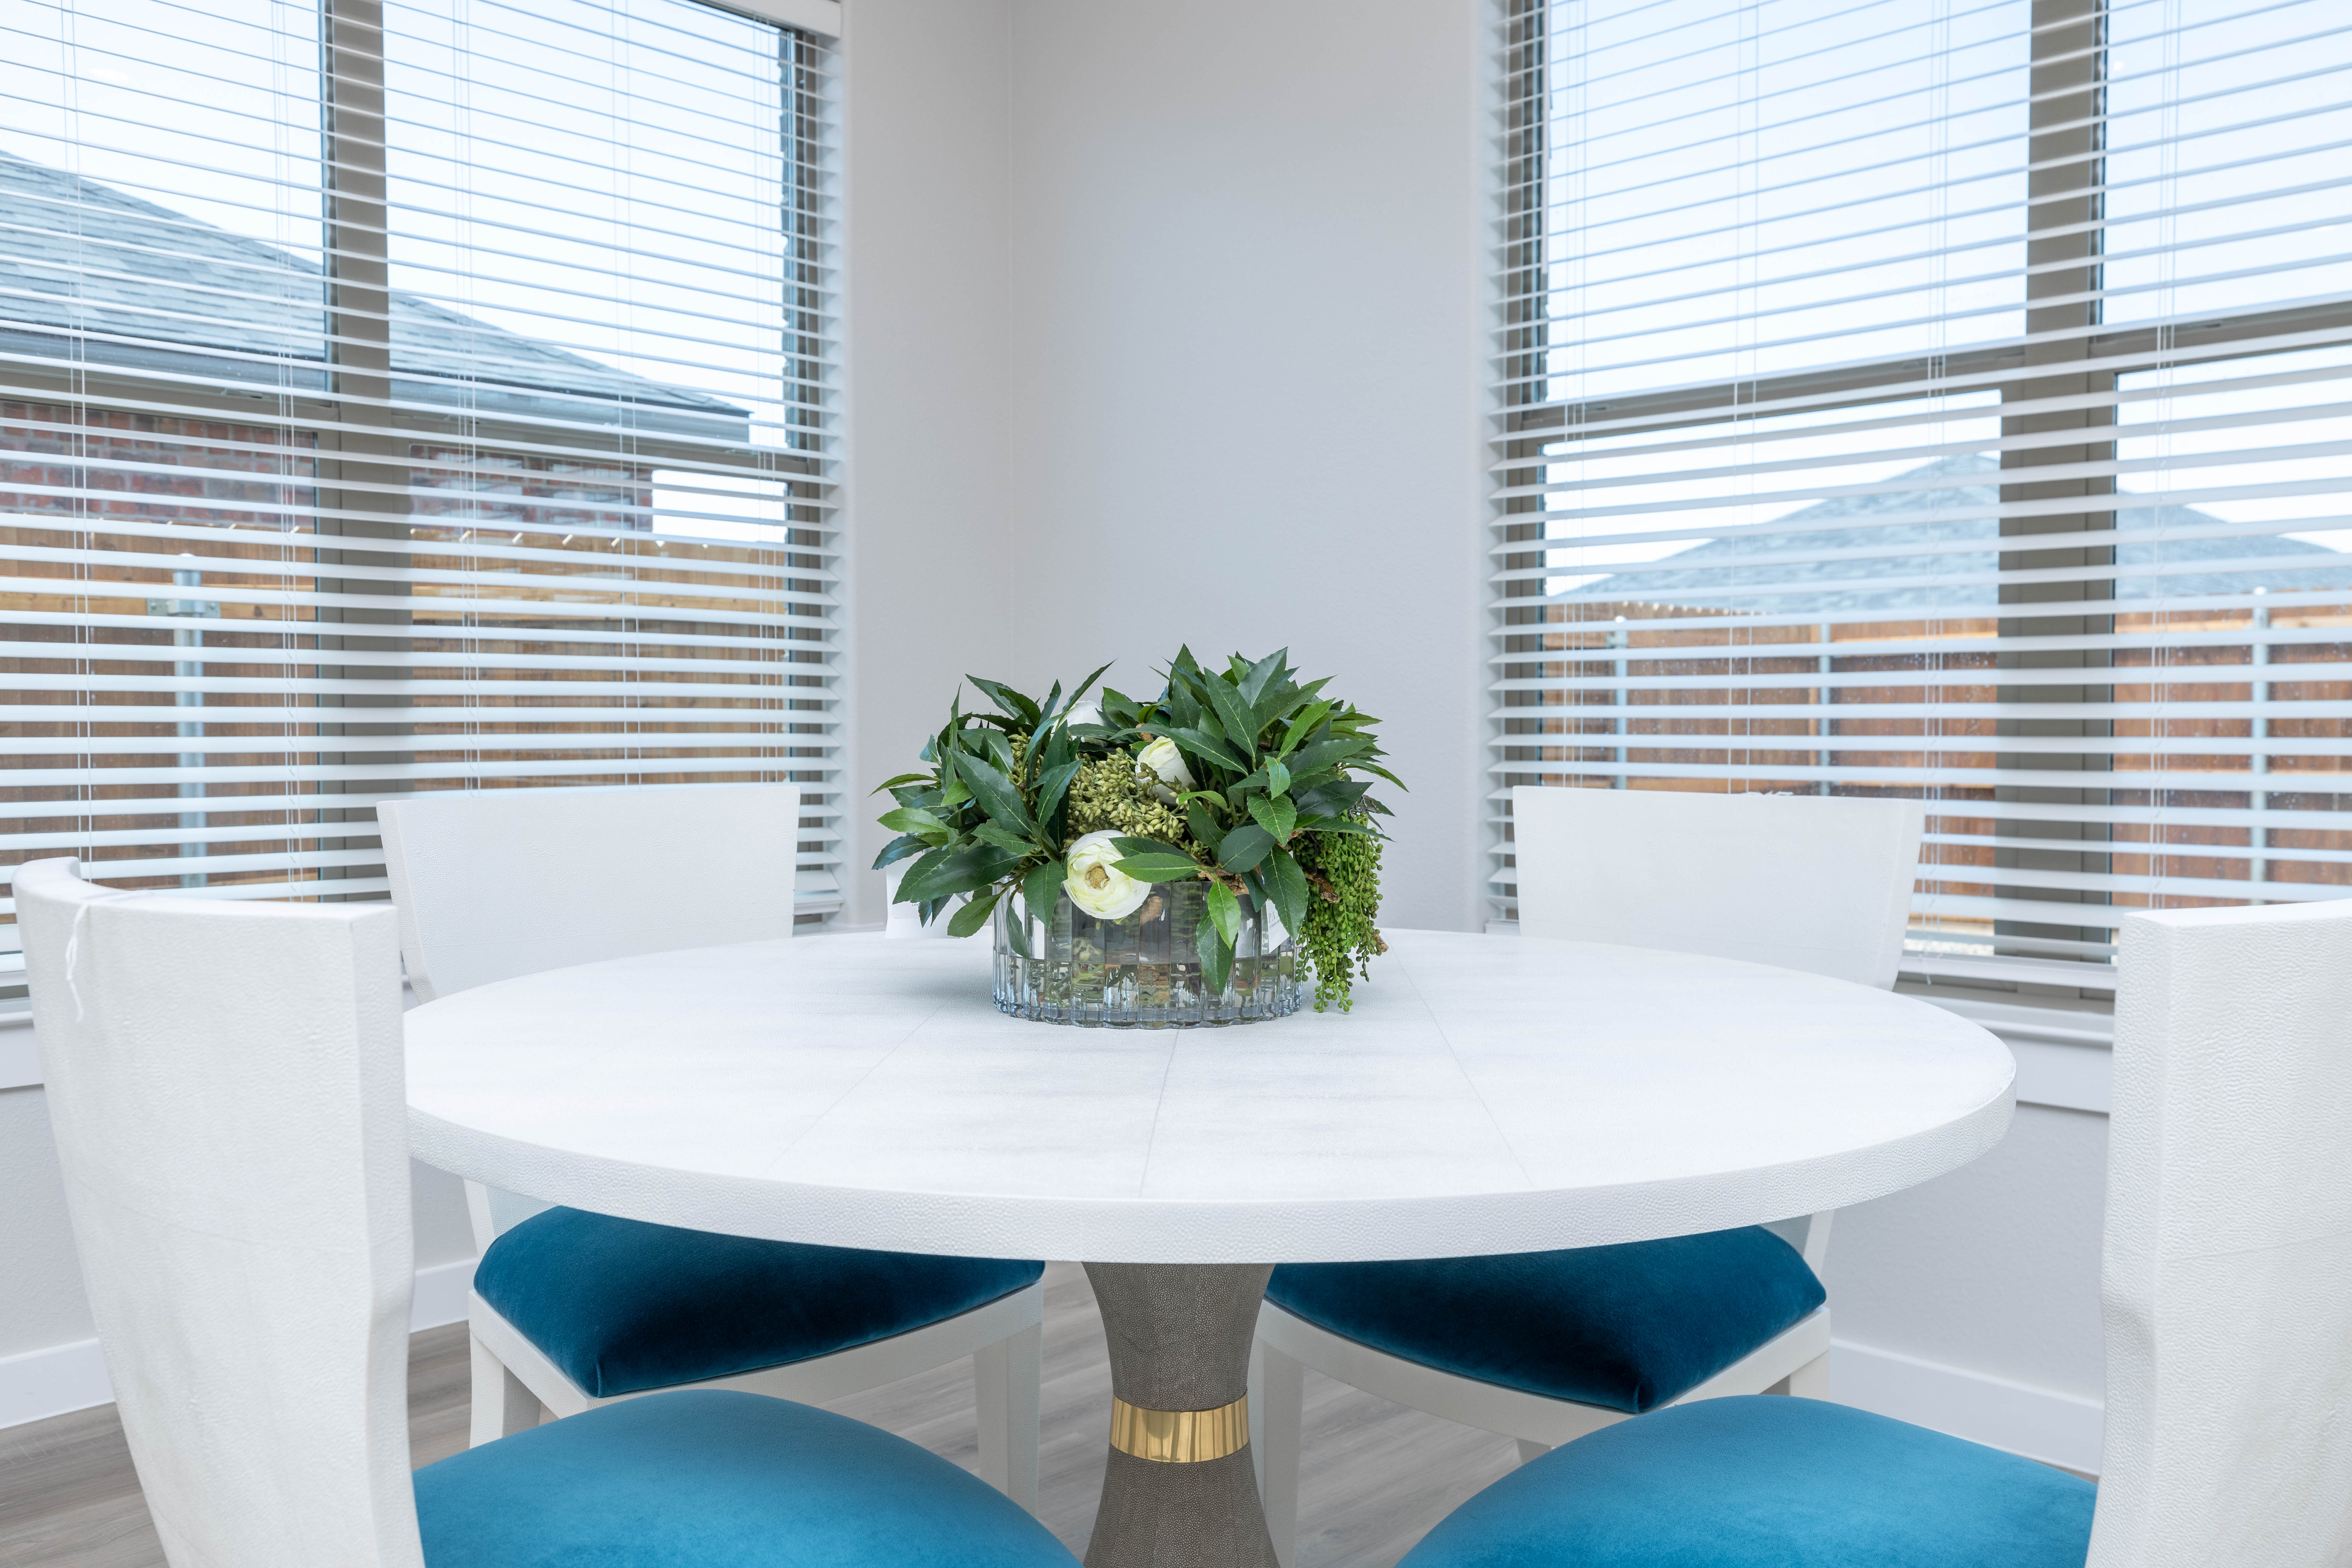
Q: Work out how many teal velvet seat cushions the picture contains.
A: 4